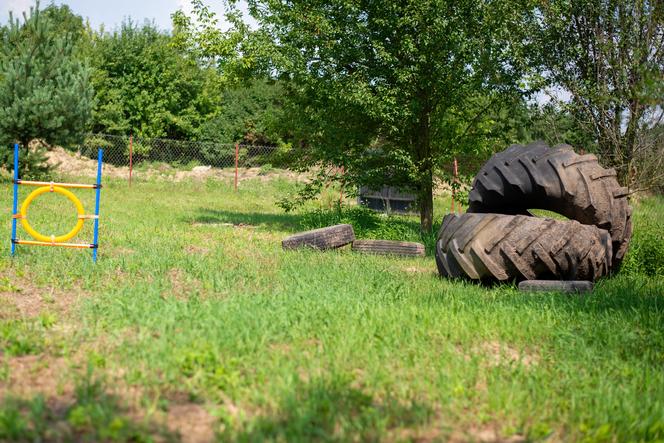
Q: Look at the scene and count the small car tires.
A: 3